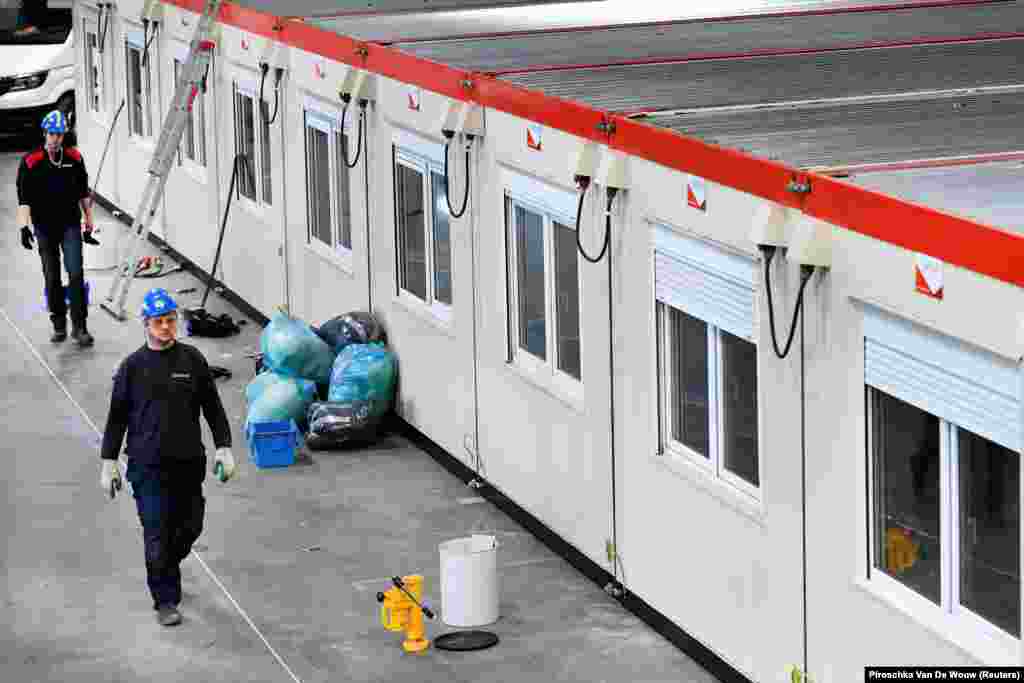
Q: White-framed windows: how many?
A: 9